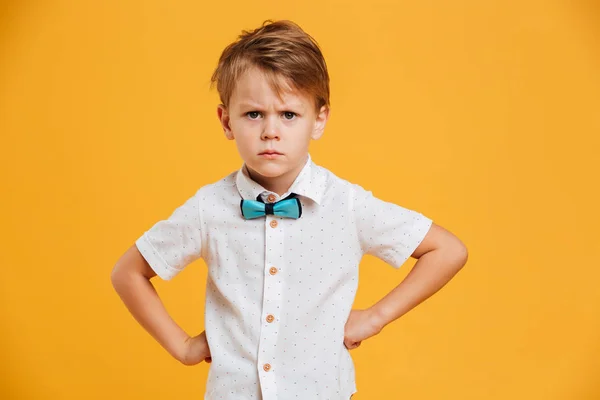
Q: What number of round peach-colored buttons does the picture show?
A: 5